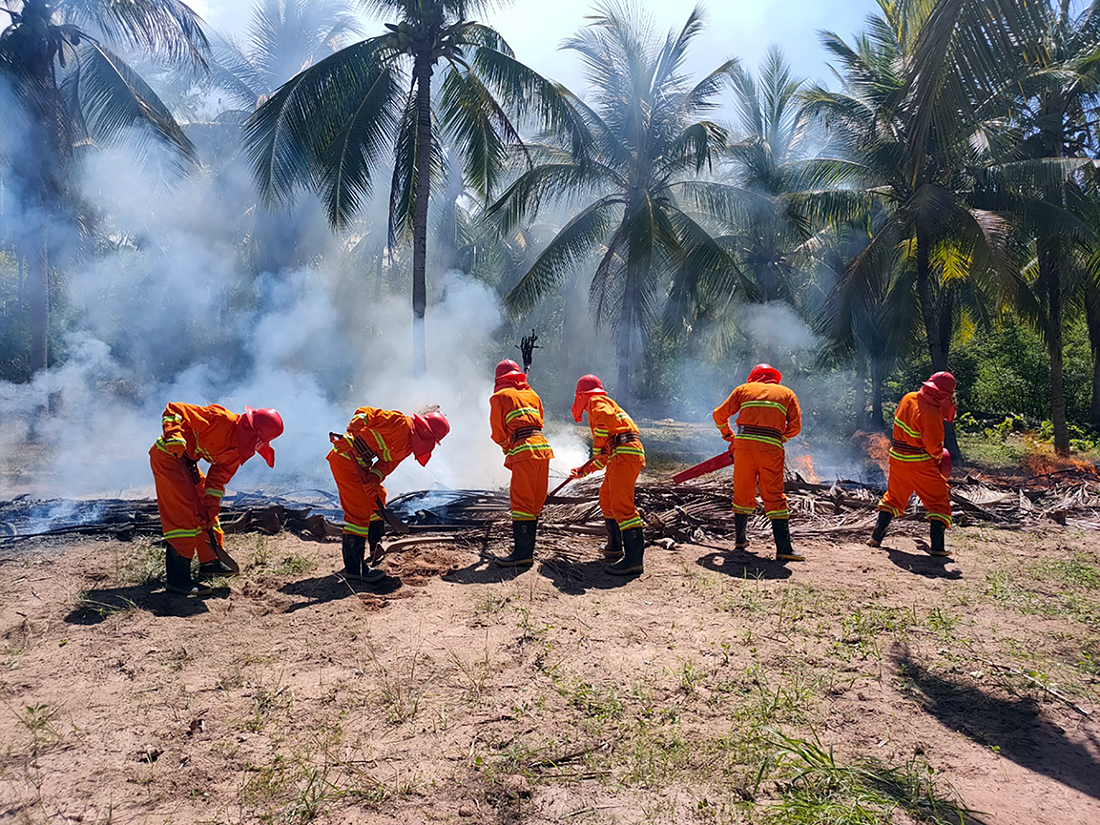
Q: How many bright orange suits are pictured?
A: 6